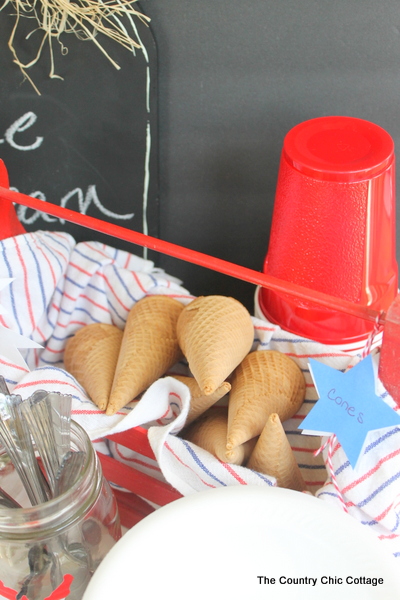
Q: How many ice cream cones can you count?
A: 7